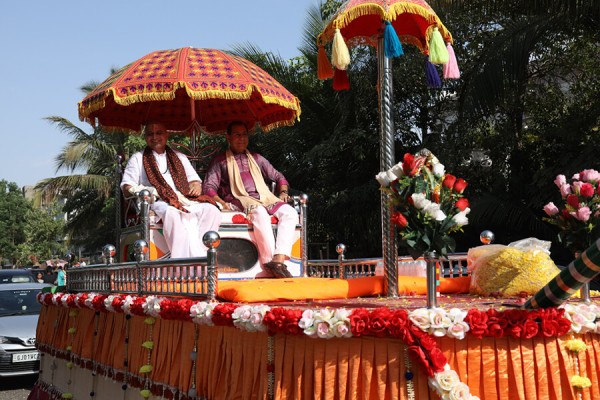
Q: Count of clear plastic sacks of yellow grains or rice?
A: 1